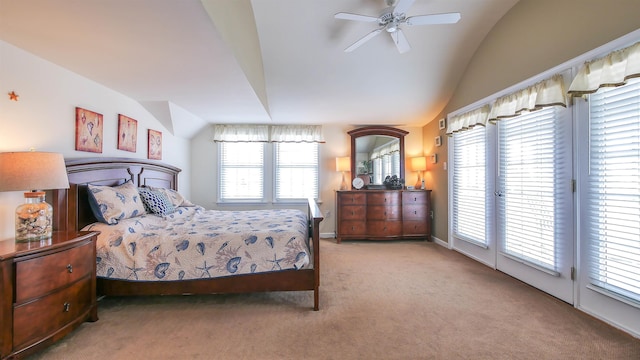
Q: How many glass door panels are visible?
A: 3